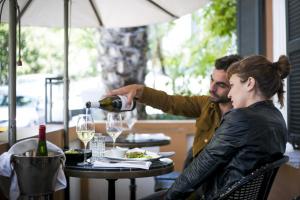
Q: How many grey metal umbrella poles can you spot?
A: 2